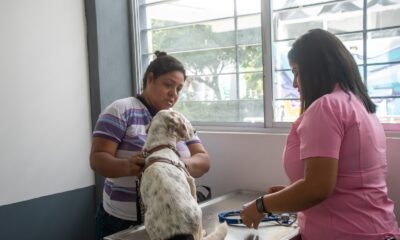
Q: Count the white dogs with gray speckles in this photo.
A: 1